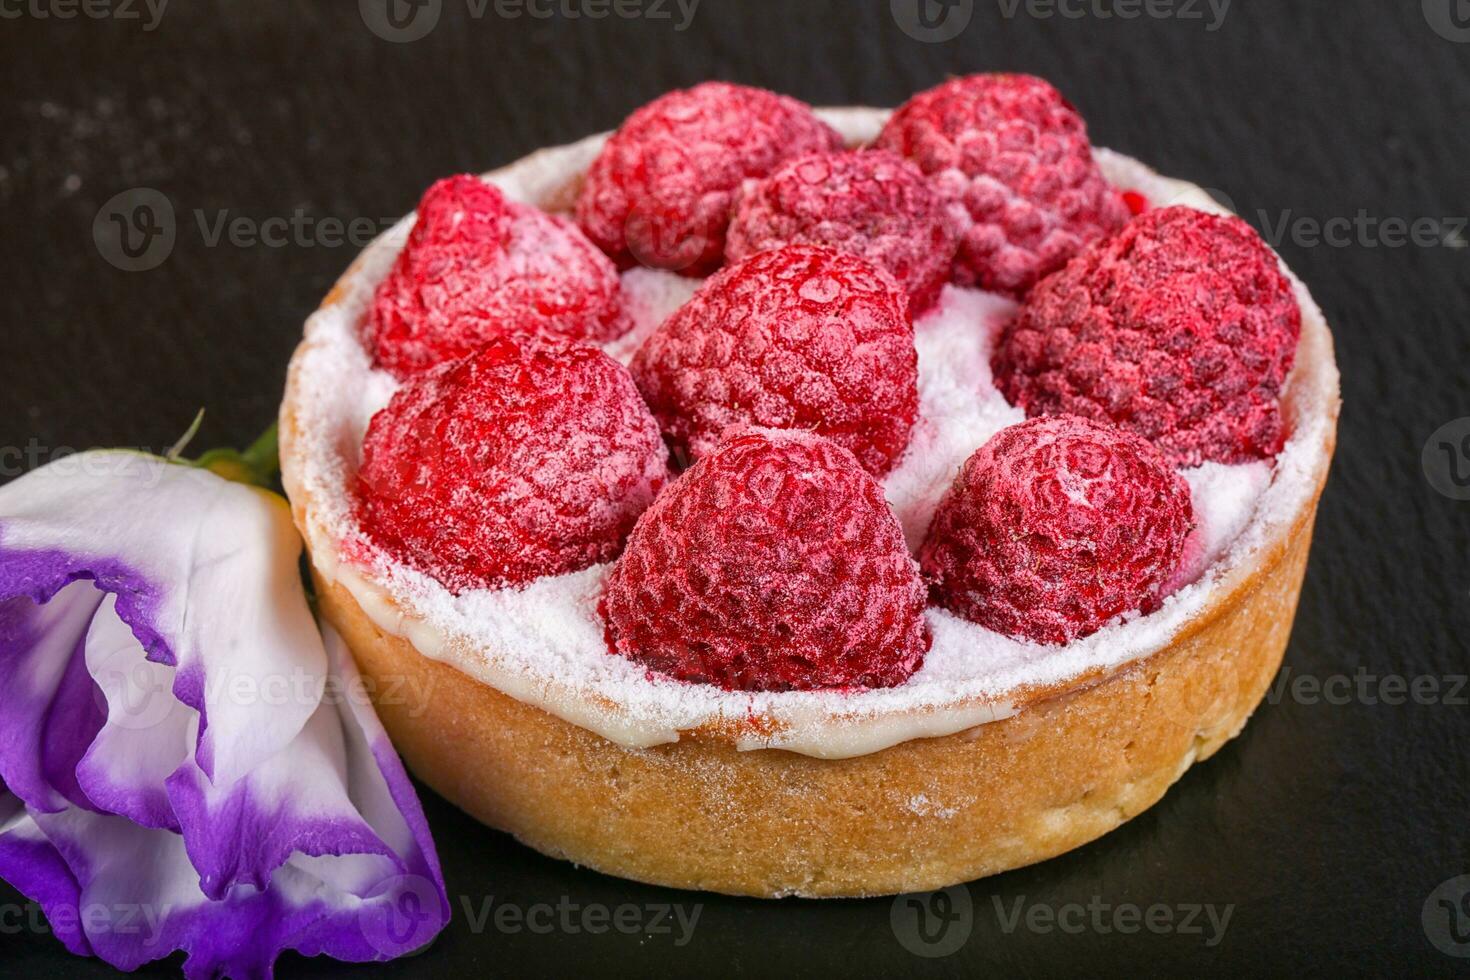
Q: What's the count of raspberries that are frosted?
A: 9